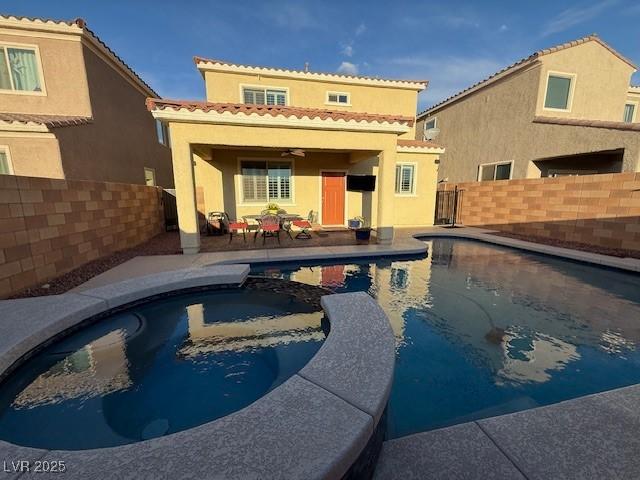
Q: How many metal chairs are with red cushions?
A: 3